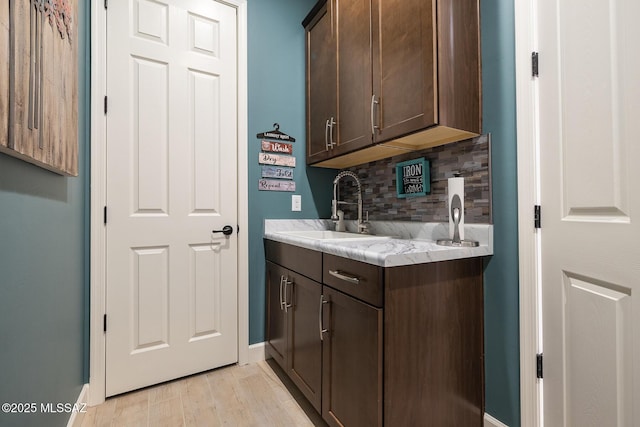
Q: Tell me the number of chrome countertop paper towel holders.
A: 1